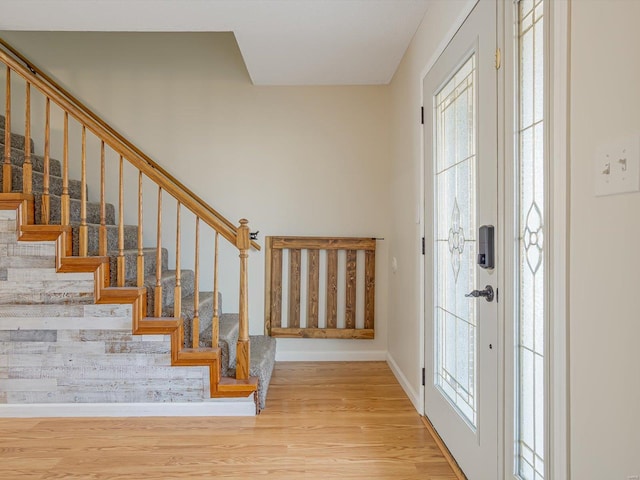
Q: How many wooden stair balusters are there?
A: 12